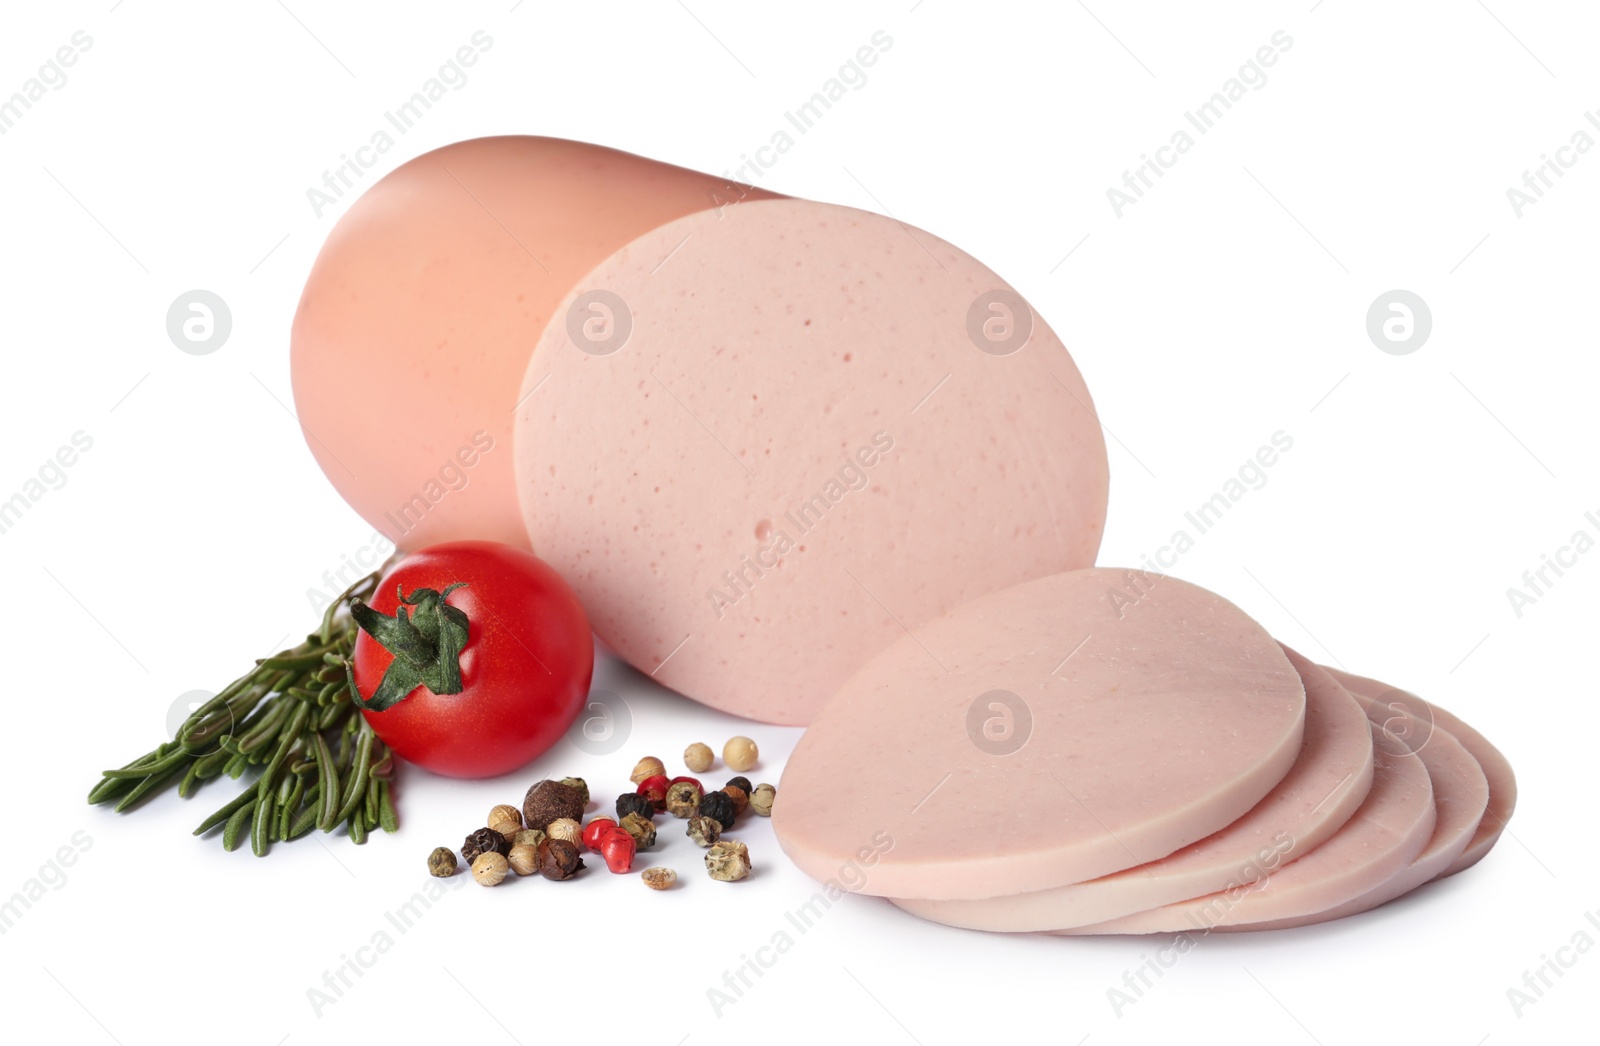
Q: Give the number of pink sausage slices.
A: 5